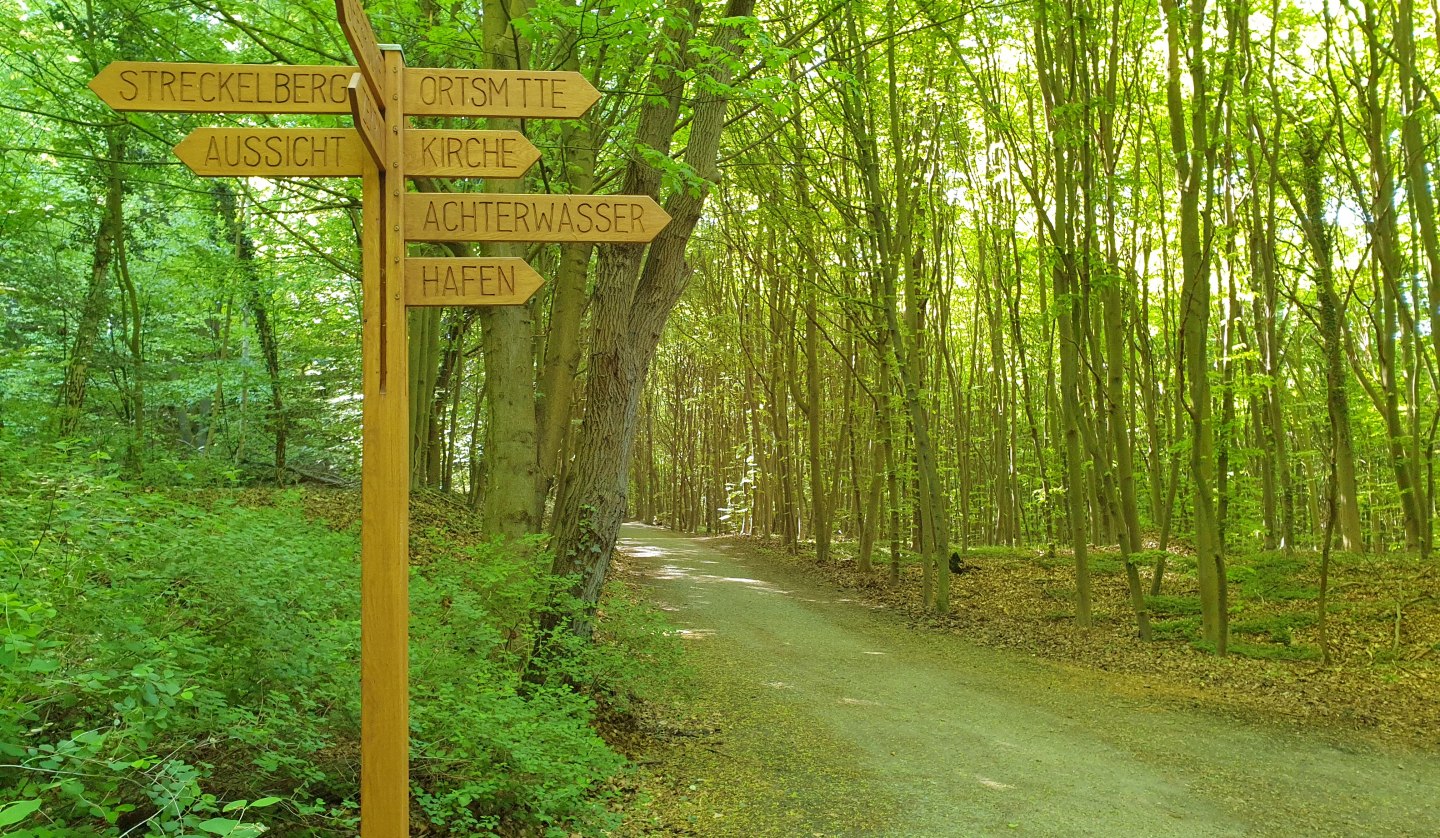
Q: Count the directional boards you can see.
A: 8